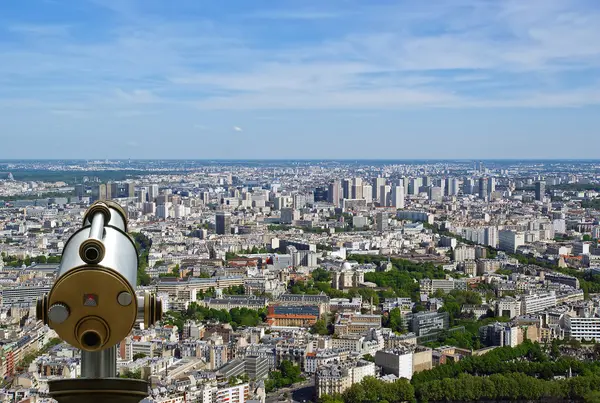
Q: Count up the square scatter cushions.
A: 0